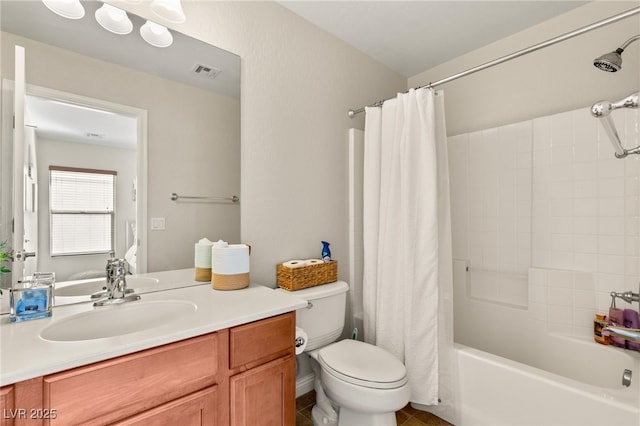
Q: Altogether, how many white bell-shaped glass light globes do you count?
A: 4